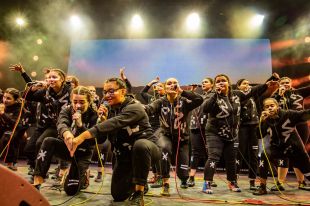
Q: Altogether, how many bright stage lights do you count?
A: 5